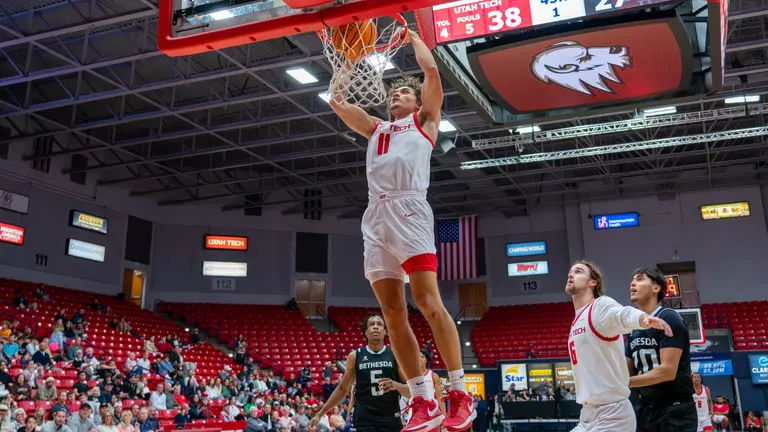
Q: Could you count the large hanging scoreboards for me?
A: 1